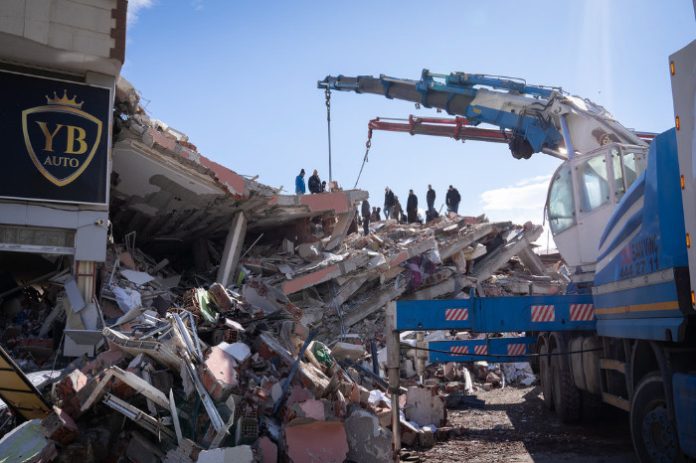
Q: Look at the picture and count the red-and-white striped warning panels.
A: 6